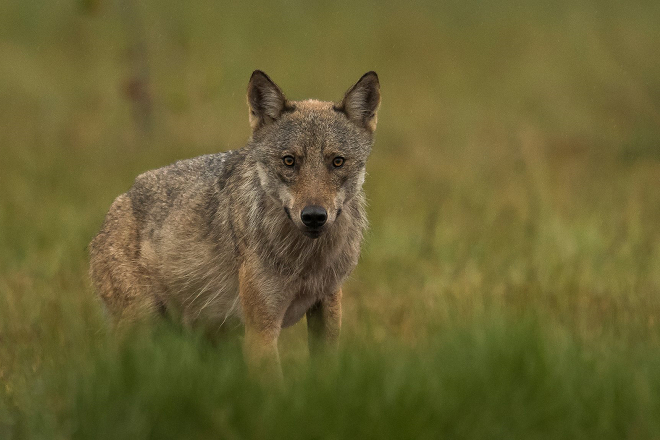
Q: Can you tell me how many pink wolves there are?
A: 0